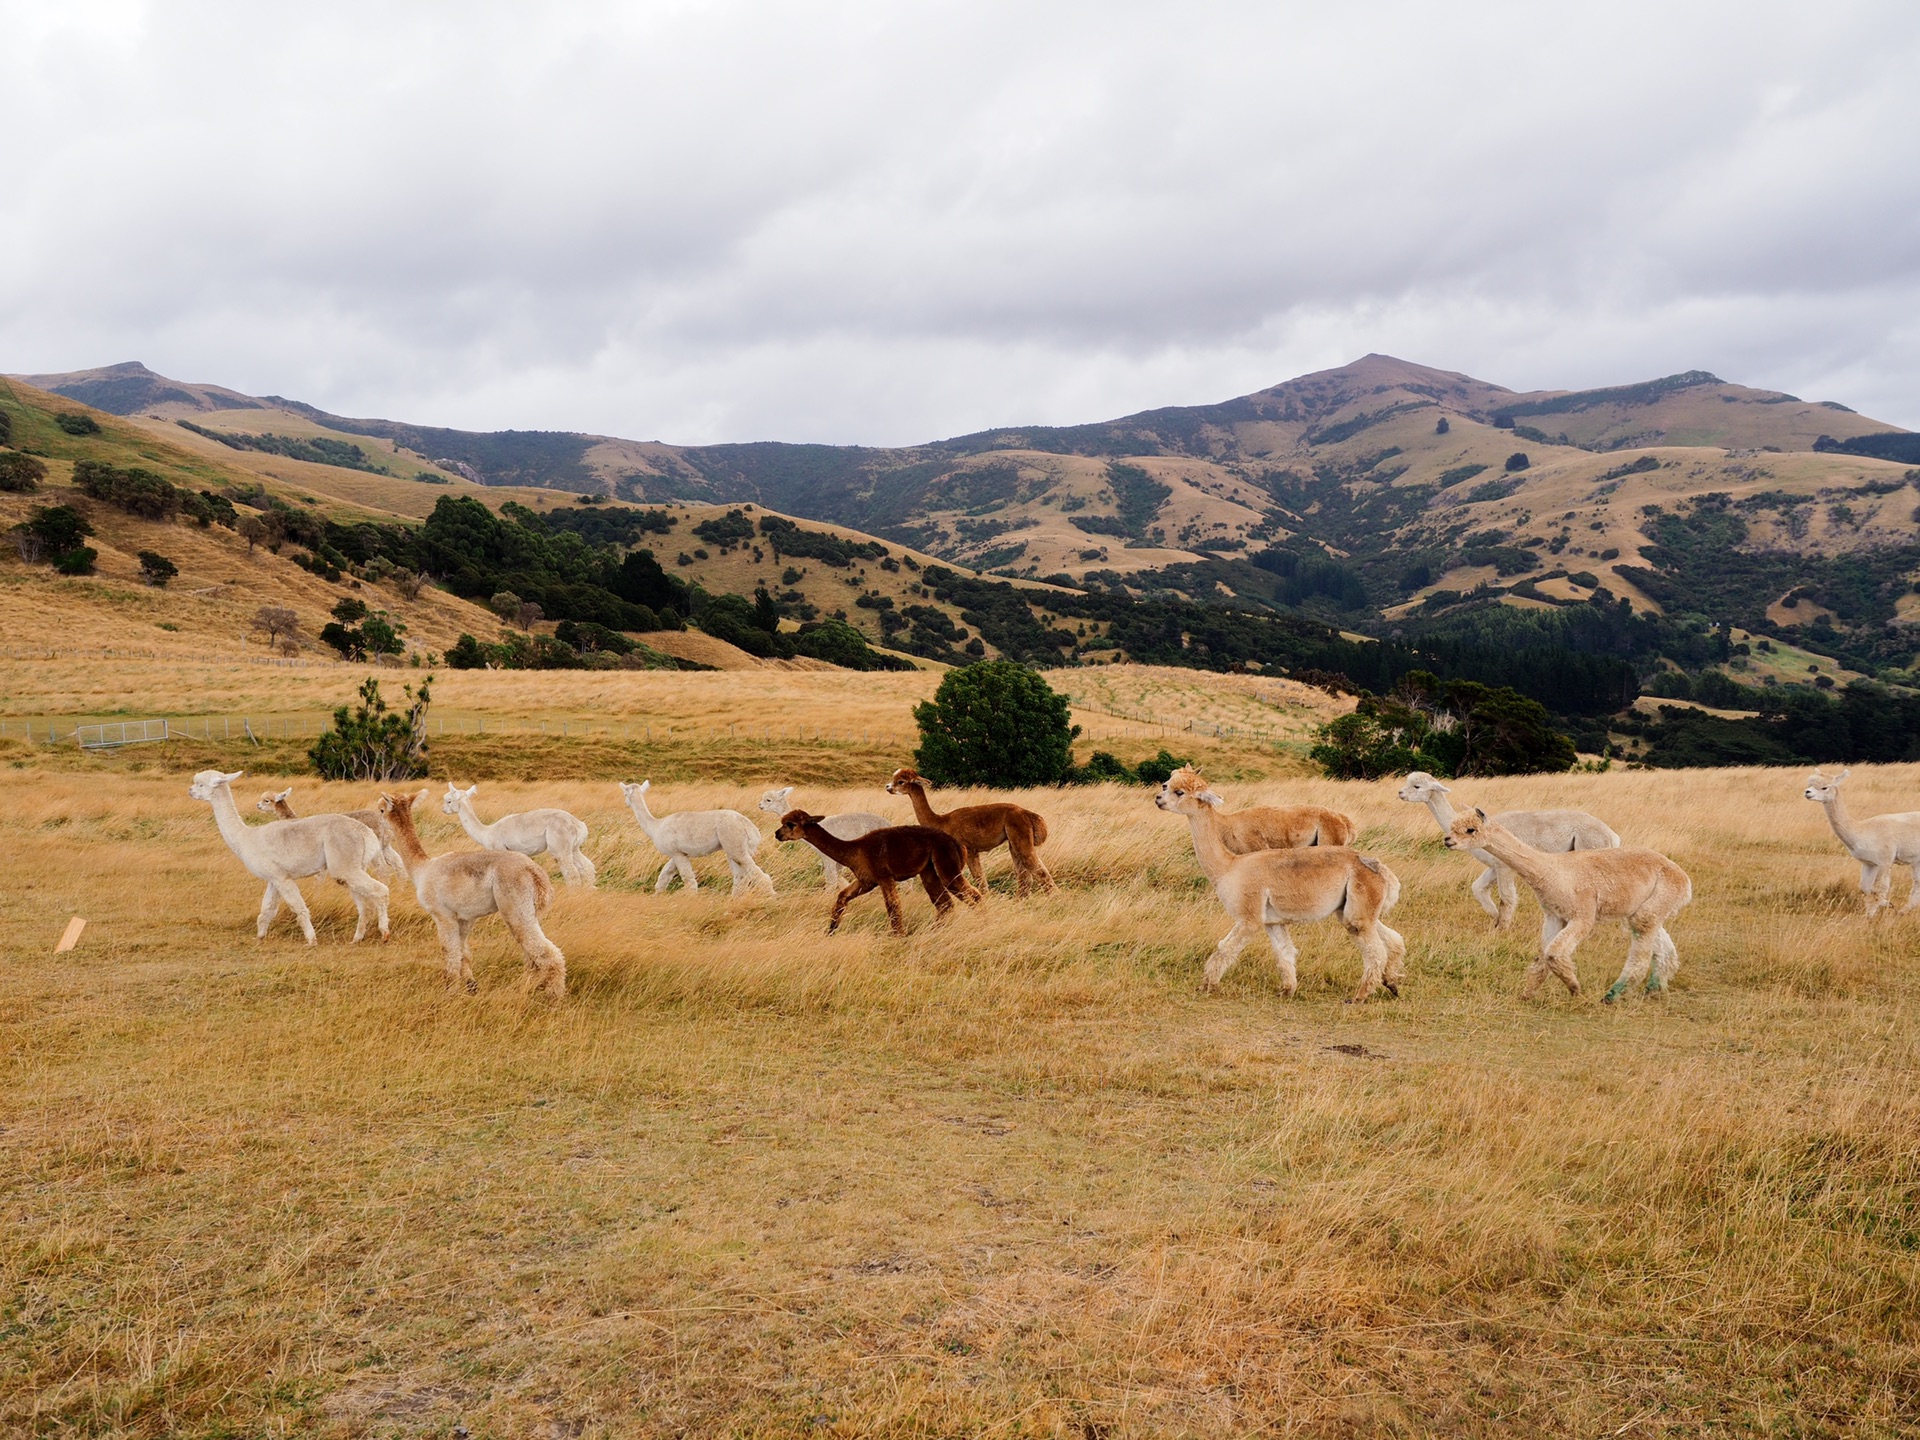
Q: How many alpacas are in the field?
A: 13